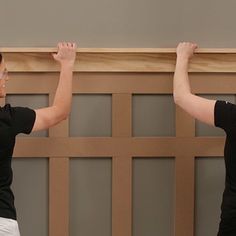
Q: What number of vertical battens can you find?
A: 3